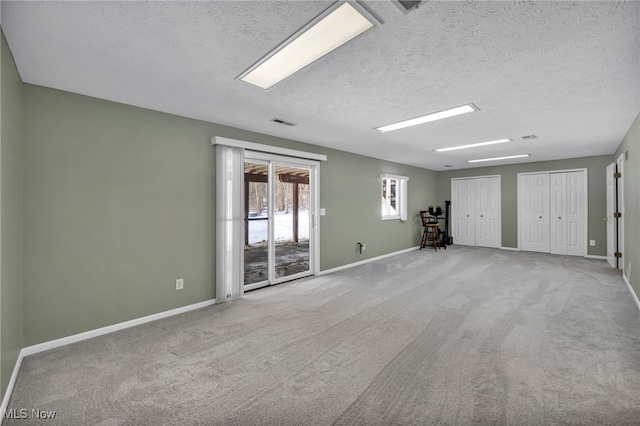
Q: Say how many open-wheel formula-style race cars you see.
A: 0